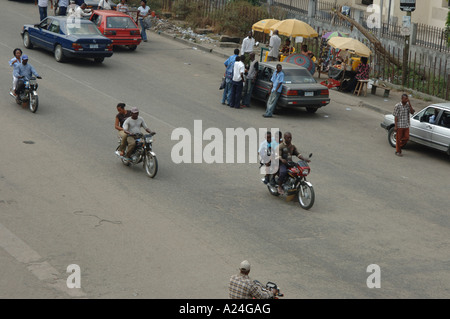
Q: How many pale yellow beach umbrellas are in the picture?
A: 3